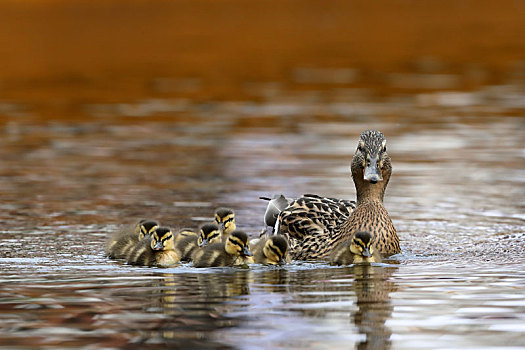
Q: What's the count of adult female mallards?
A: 1